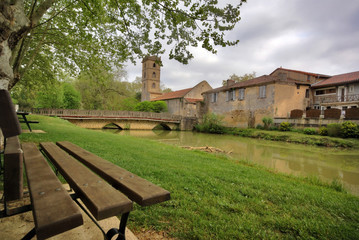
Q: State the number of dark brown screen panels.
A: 4